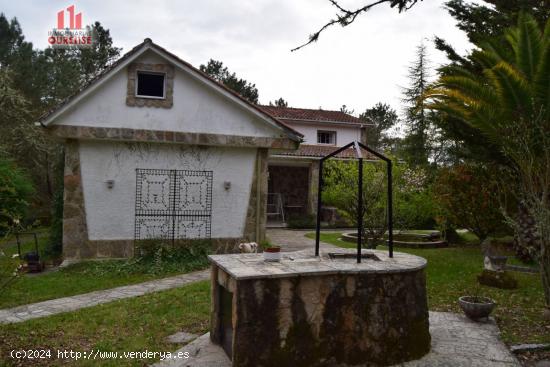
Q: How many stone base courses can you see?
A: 1